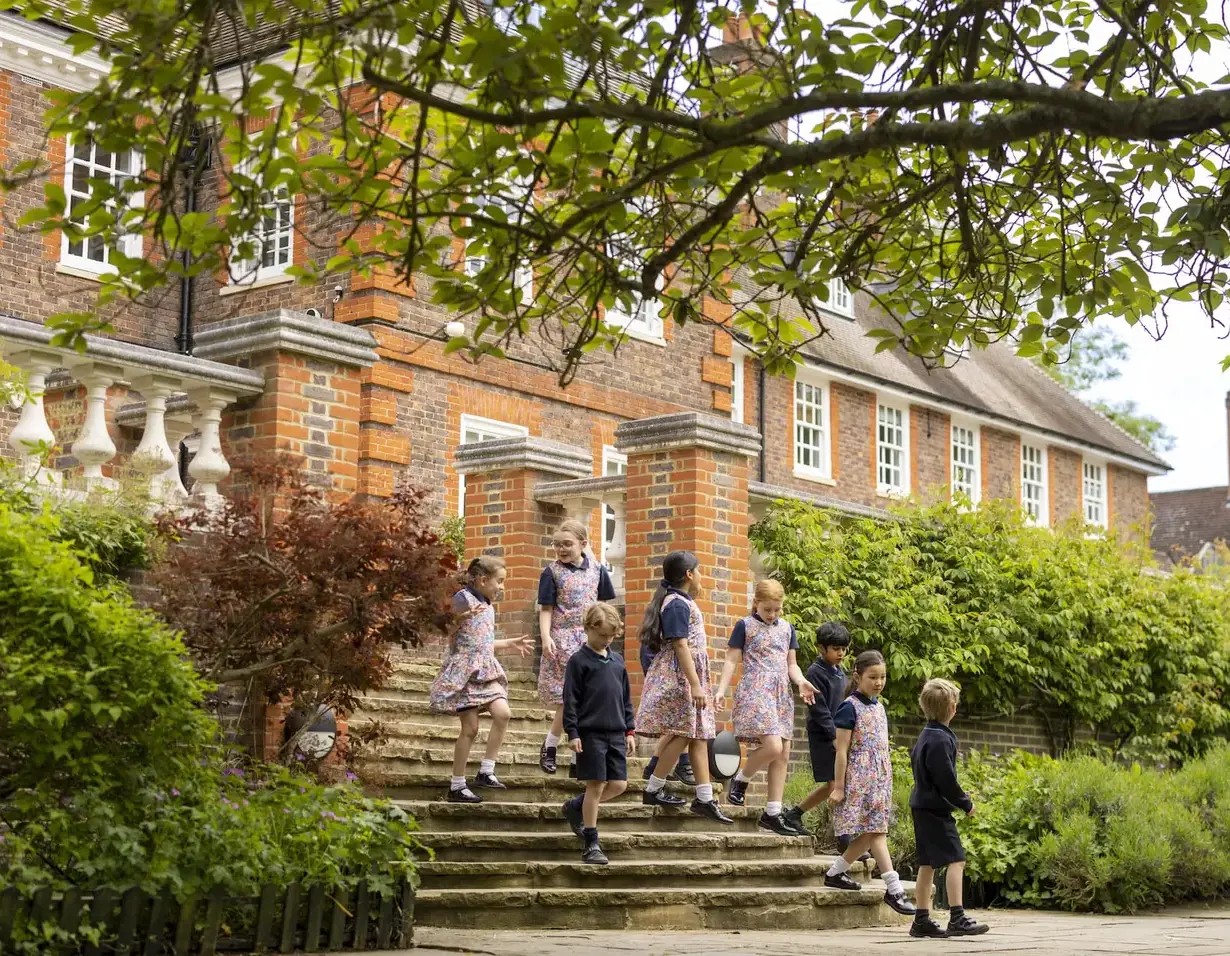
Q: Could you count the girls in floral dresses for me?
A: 5